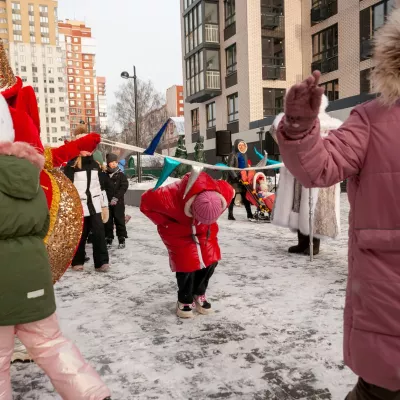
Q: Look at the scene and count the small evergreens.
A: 2